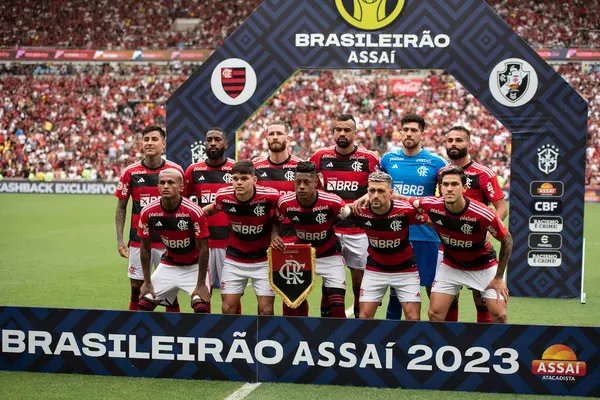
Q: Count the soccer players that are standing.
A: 6